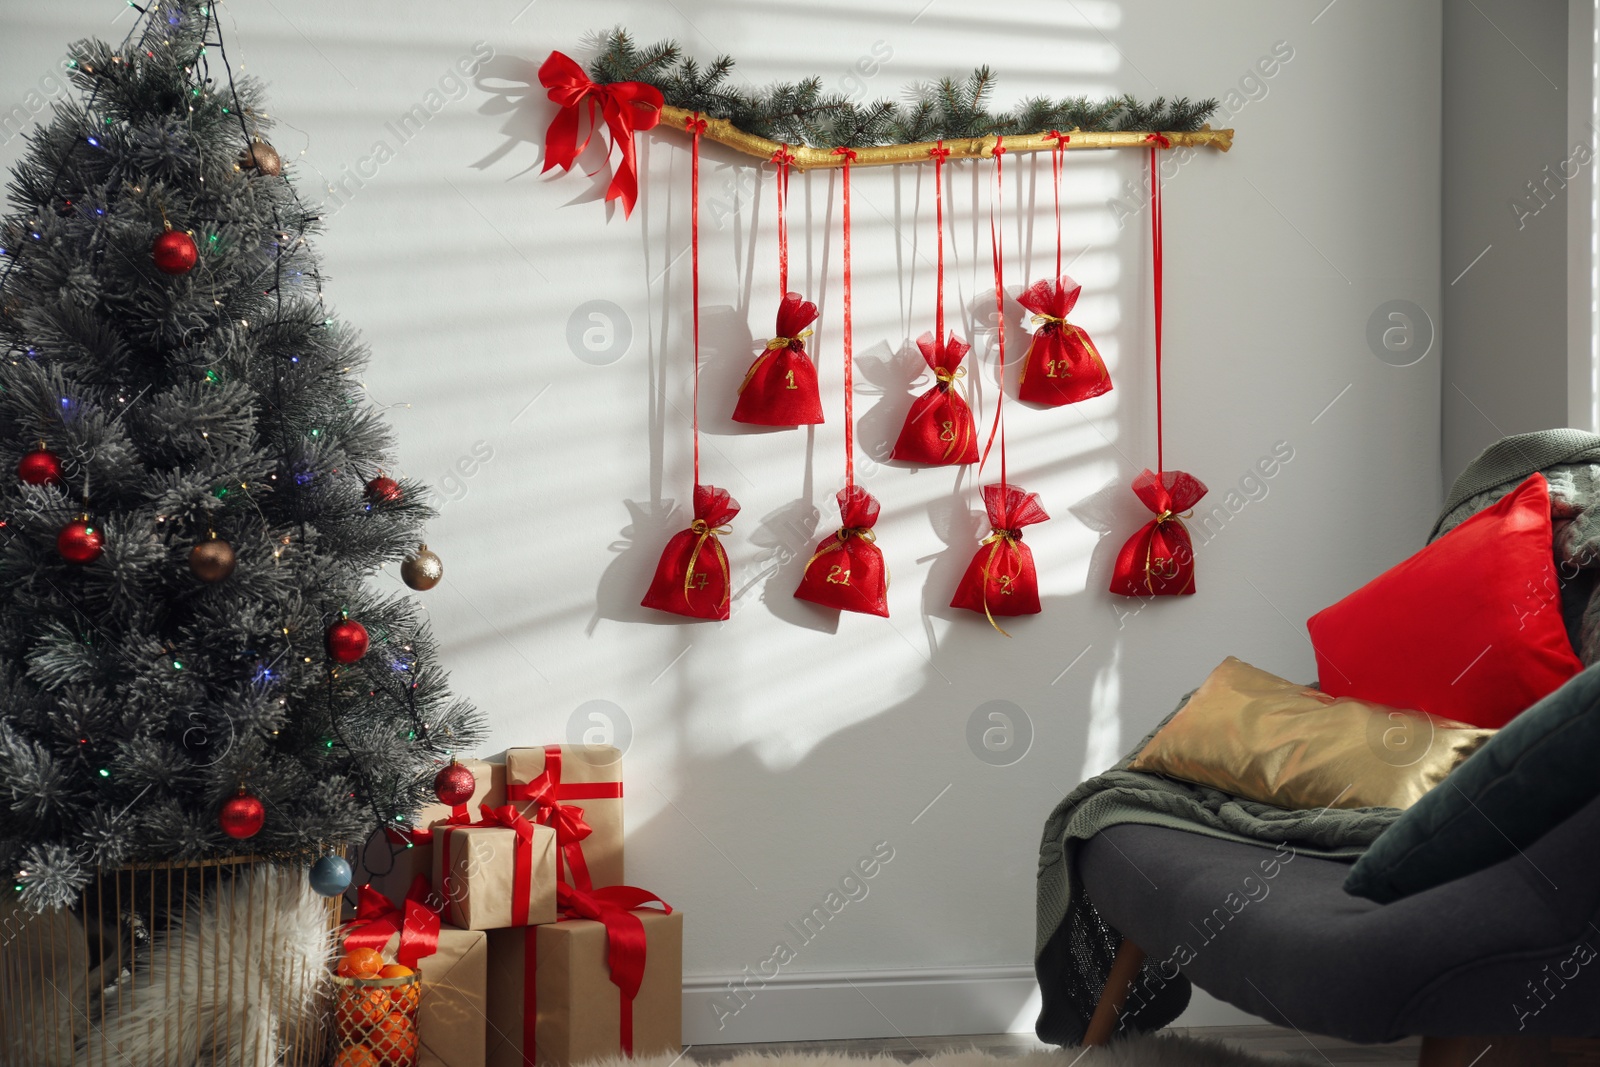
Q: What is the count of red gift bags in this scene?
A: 7